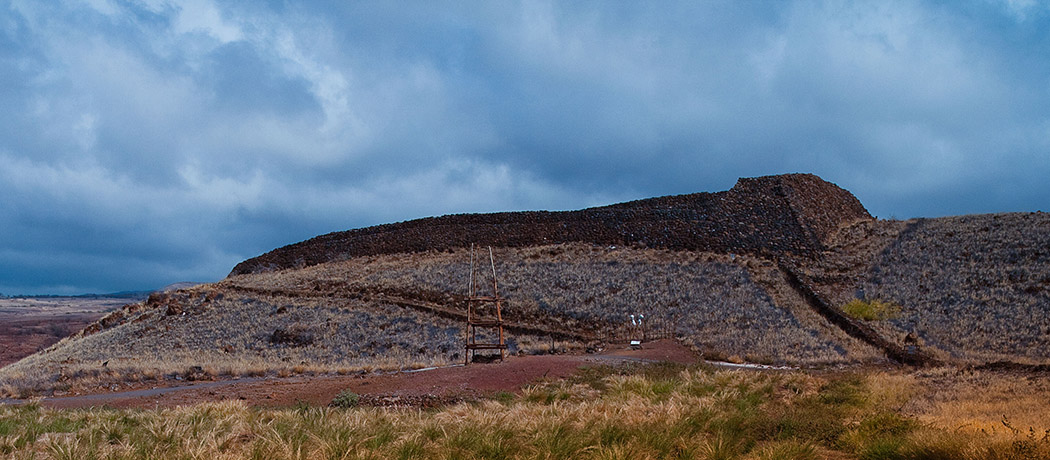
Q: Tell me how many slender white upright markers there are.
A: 2